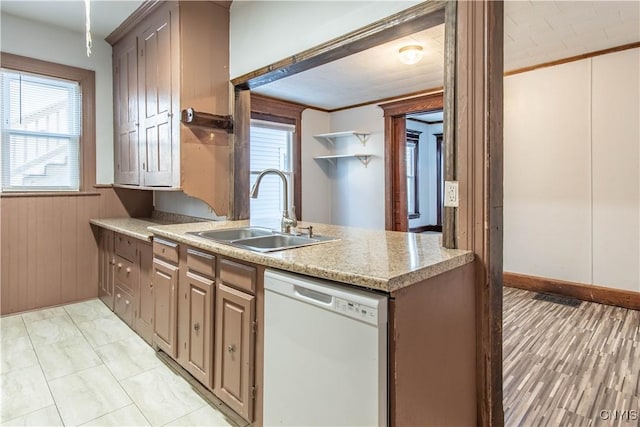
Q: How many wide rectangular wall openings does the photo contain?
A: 1